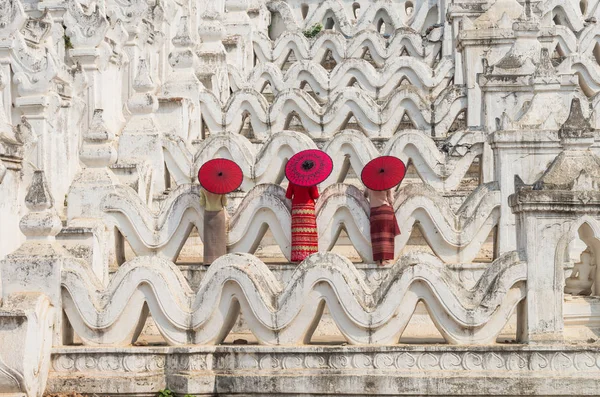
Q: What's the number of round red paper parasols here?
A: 3